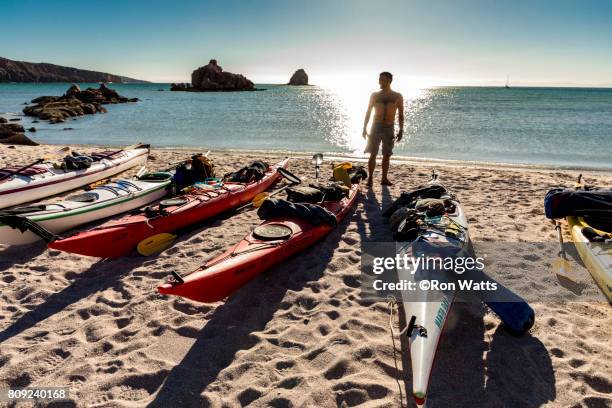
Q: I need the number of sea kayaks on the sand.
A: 6